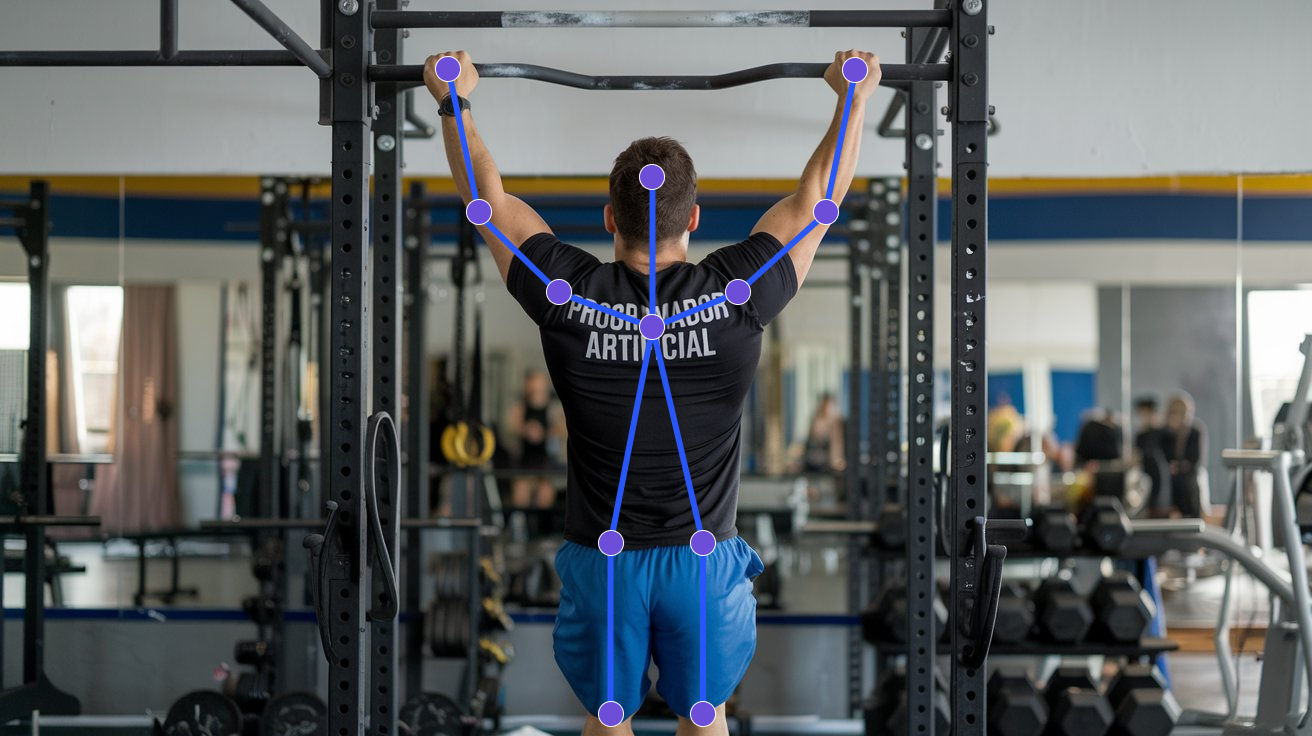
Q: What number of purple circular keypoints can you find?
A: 12